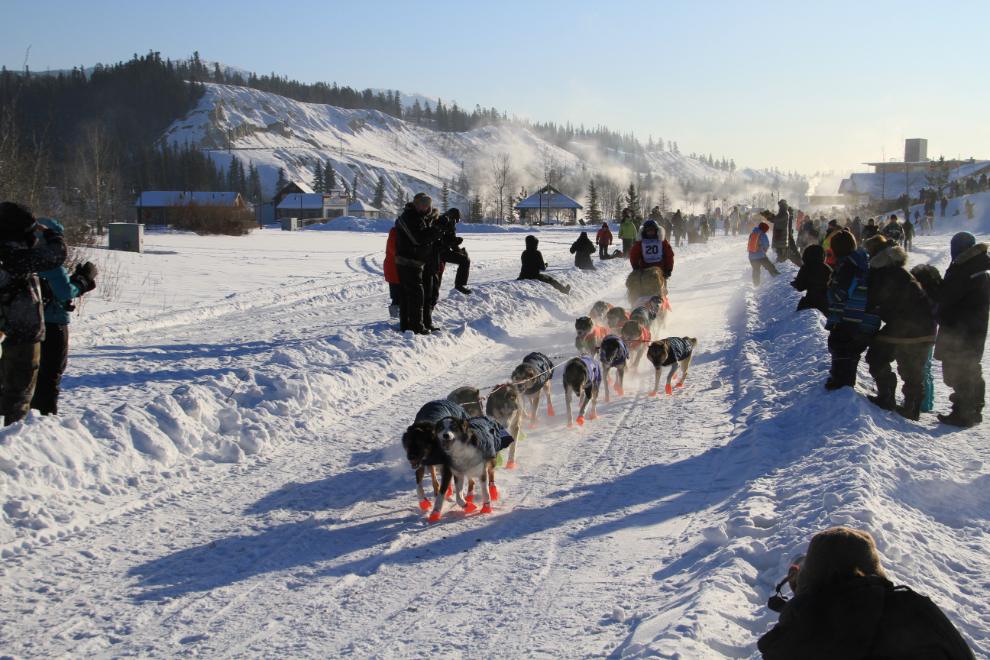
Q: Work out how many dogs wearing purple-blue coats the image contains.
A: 2